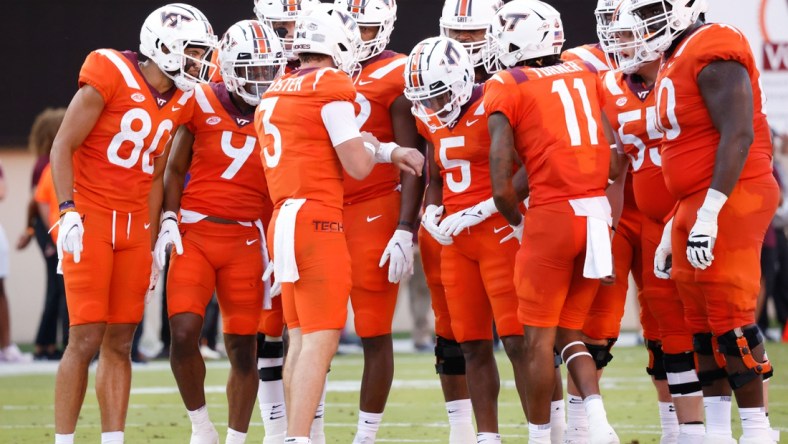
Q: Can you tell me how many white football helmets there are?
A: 11